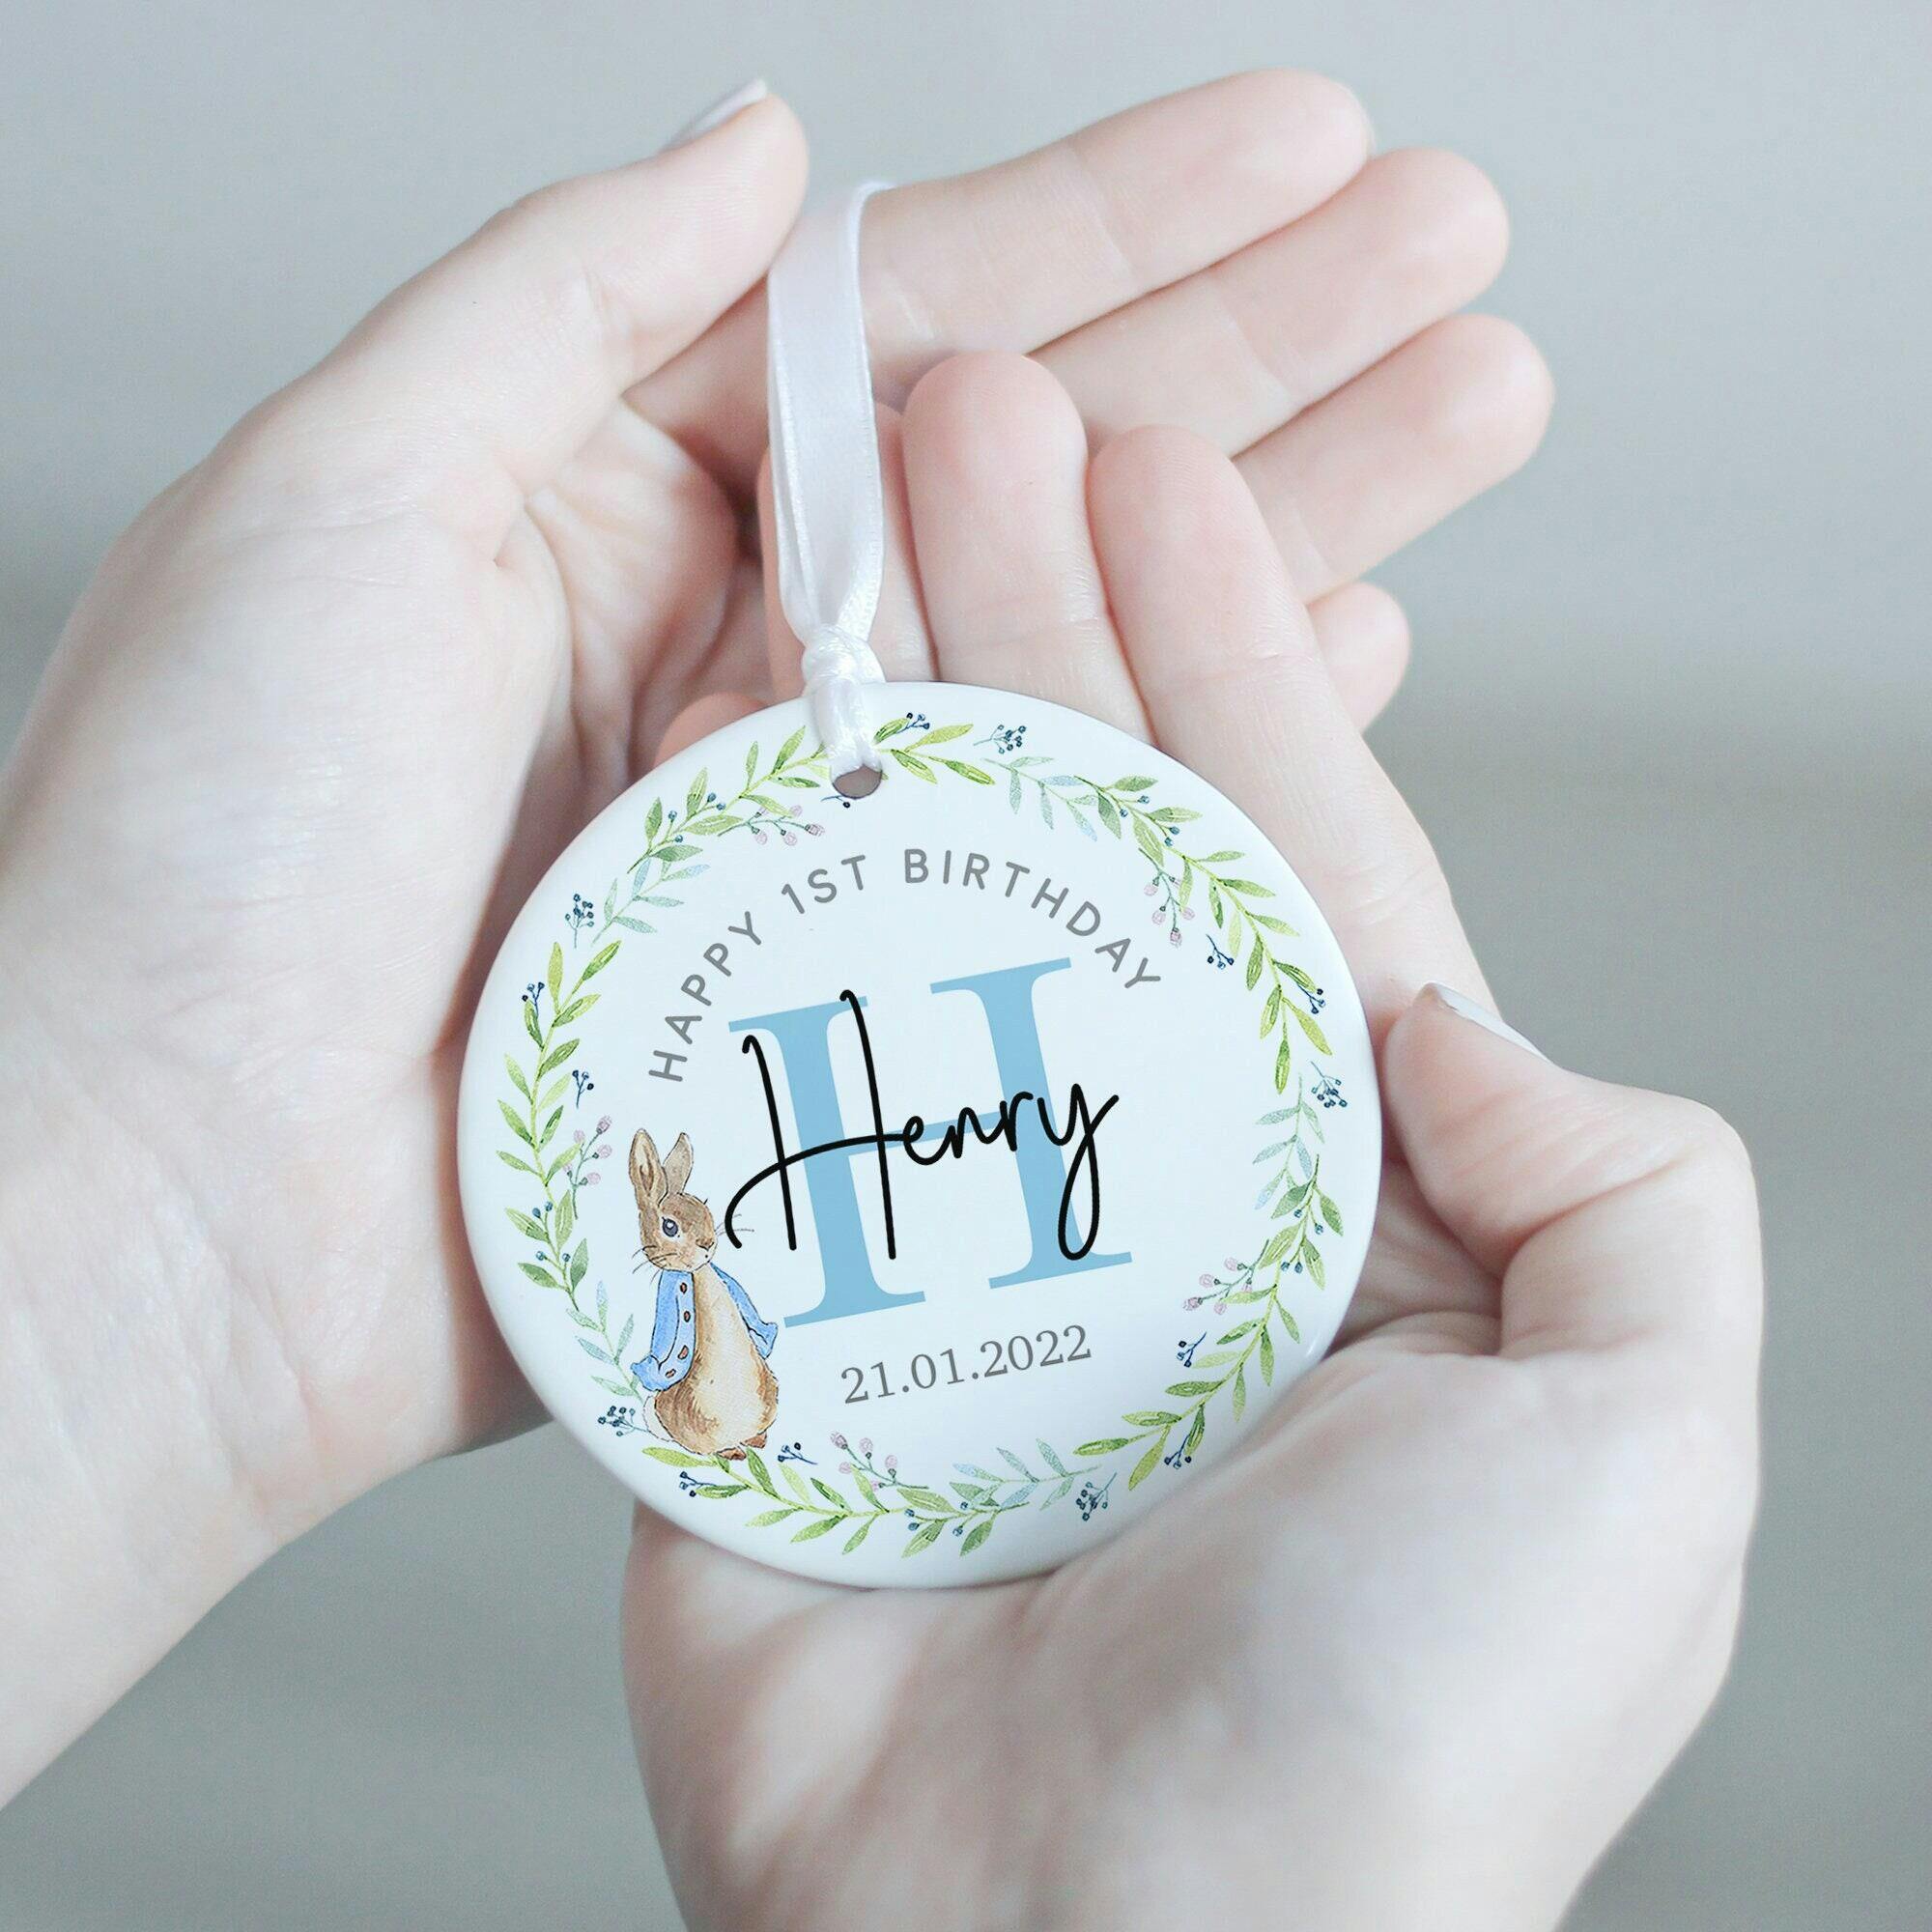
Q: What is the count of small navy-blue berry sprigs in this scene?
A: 15